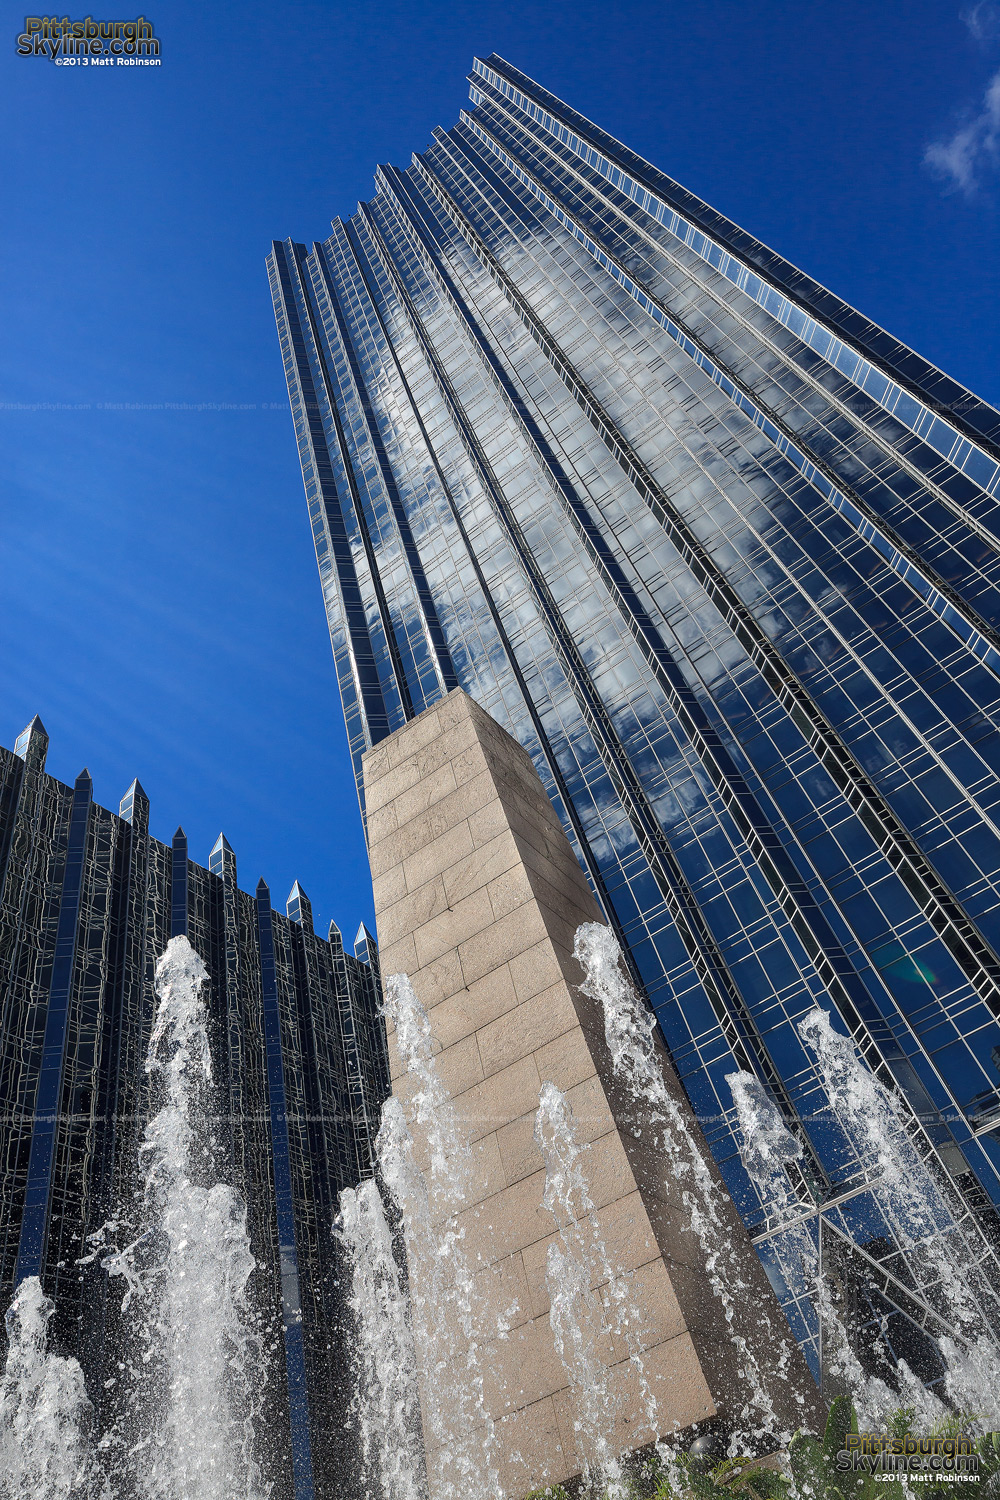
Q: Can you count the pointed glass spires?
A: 9